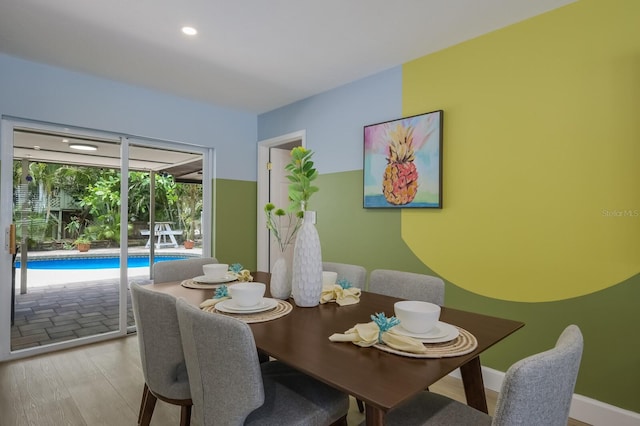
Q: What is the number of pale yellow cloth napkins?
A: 4